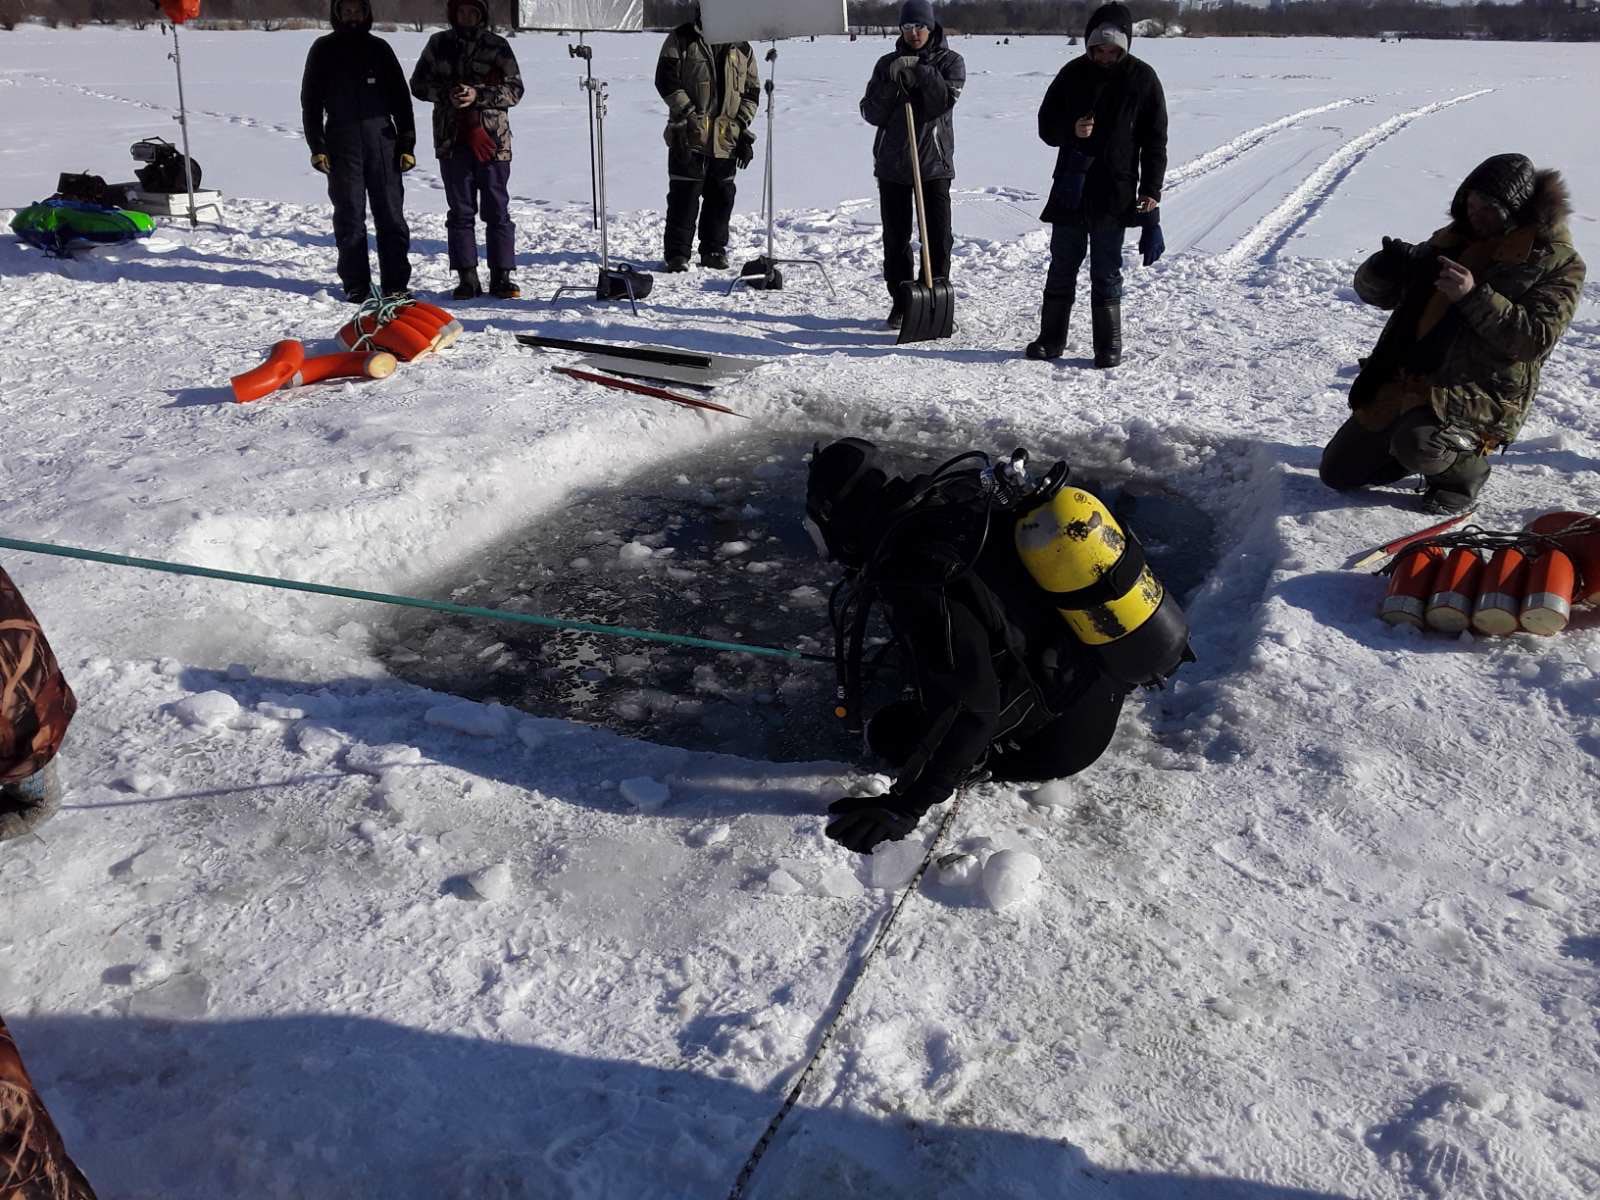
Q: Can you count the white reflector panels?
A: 2